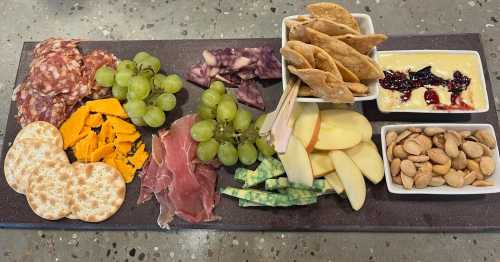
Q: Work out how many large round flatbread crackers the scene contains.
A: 4